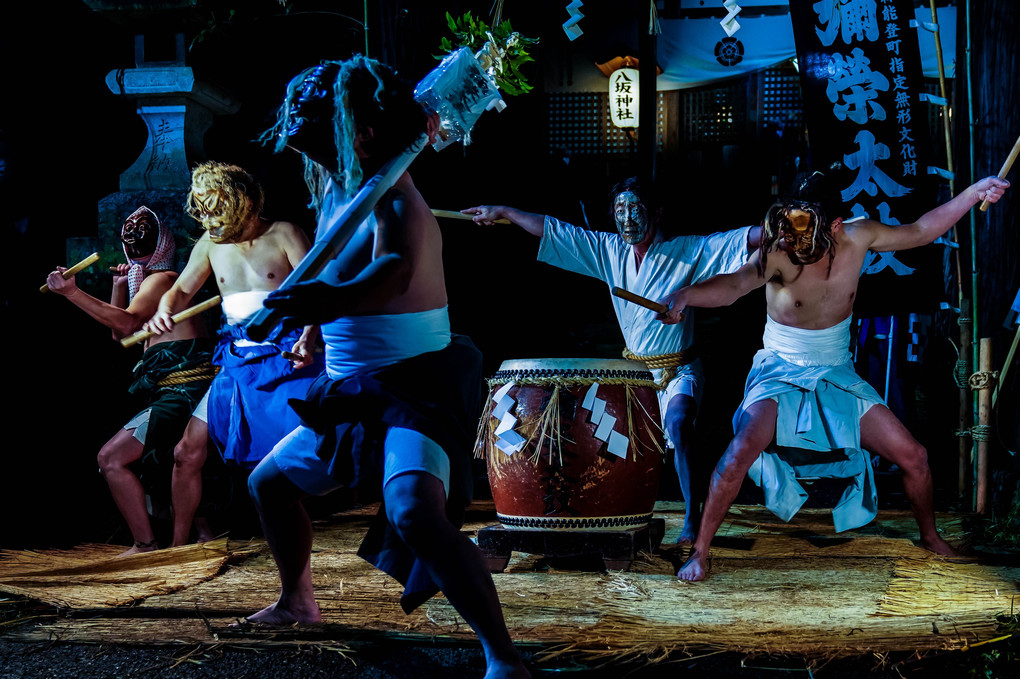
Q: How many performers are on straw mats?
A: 5